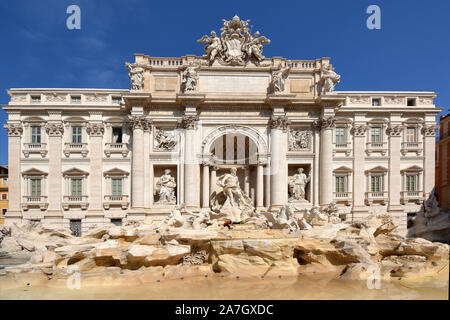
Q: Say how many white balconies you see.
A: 12